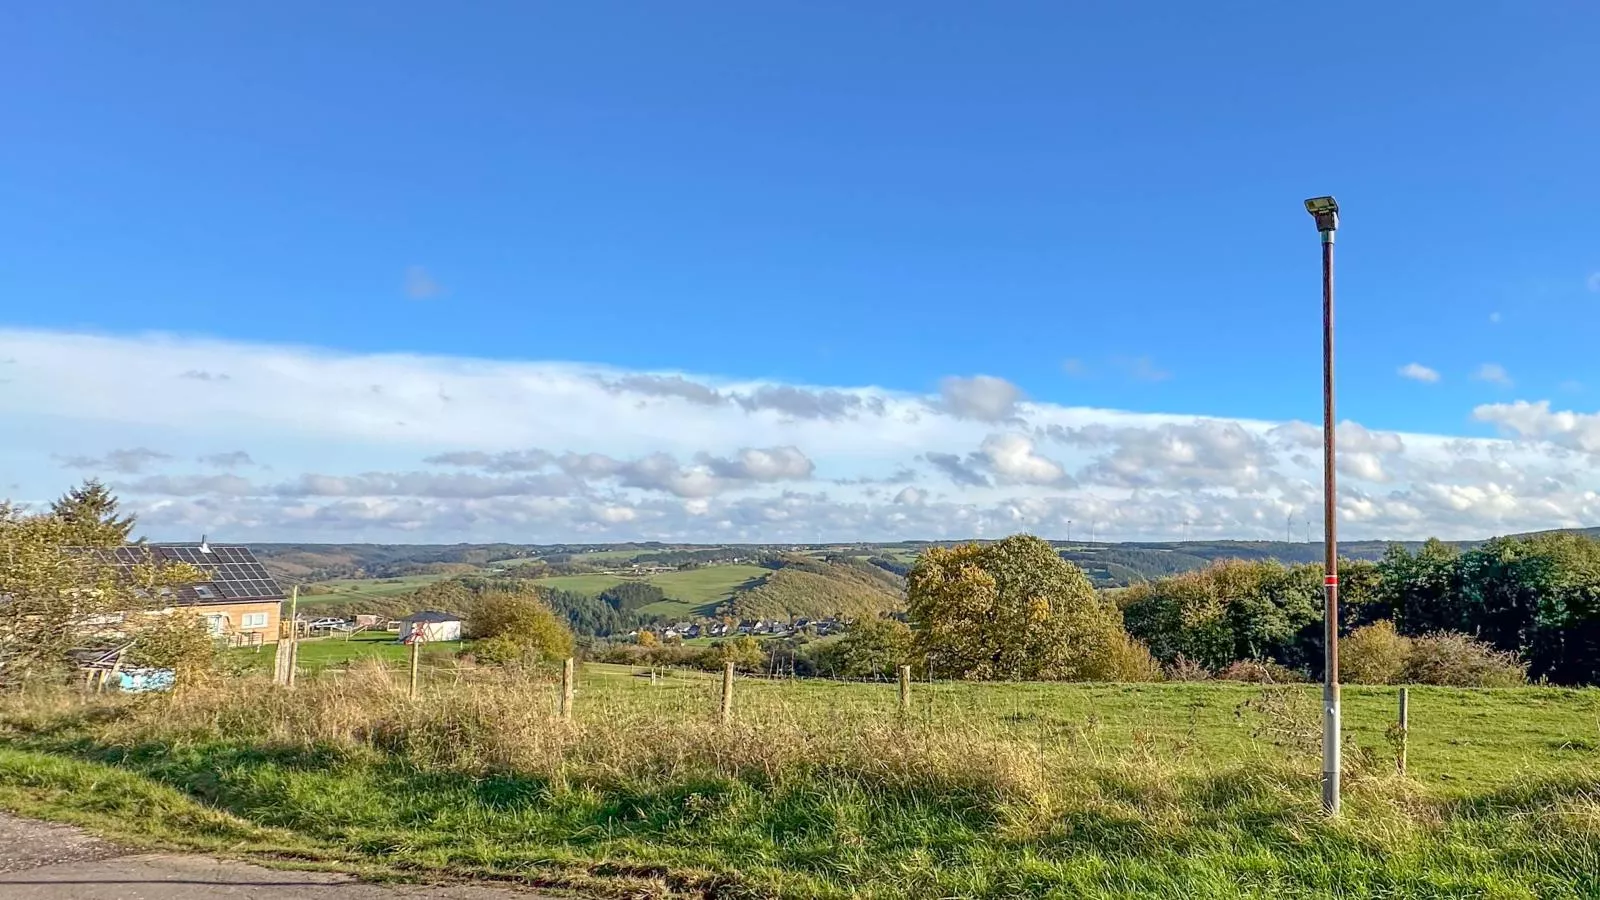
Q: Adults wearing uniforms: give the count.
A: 0